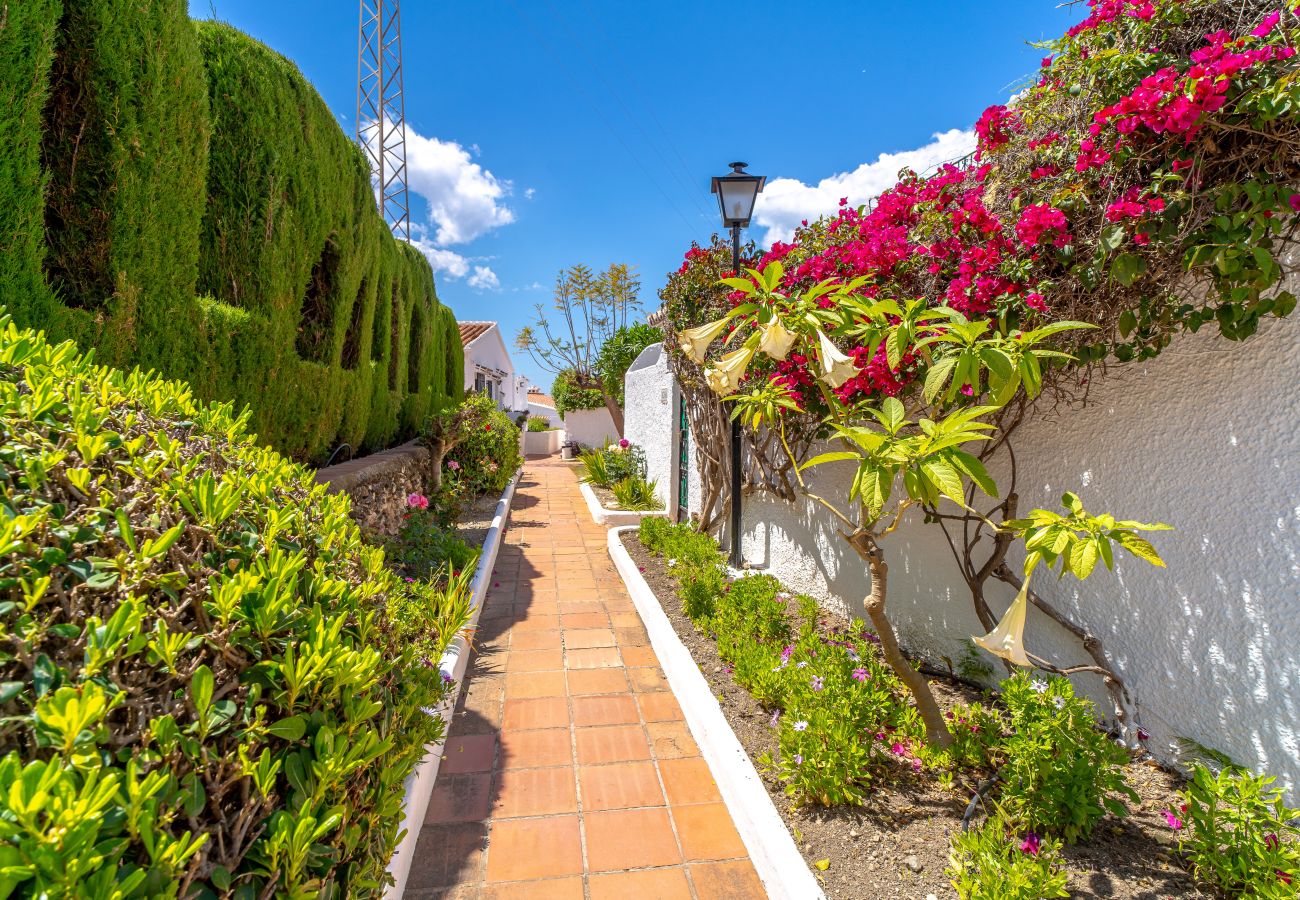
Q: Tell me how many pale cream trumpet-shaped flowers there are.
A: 5